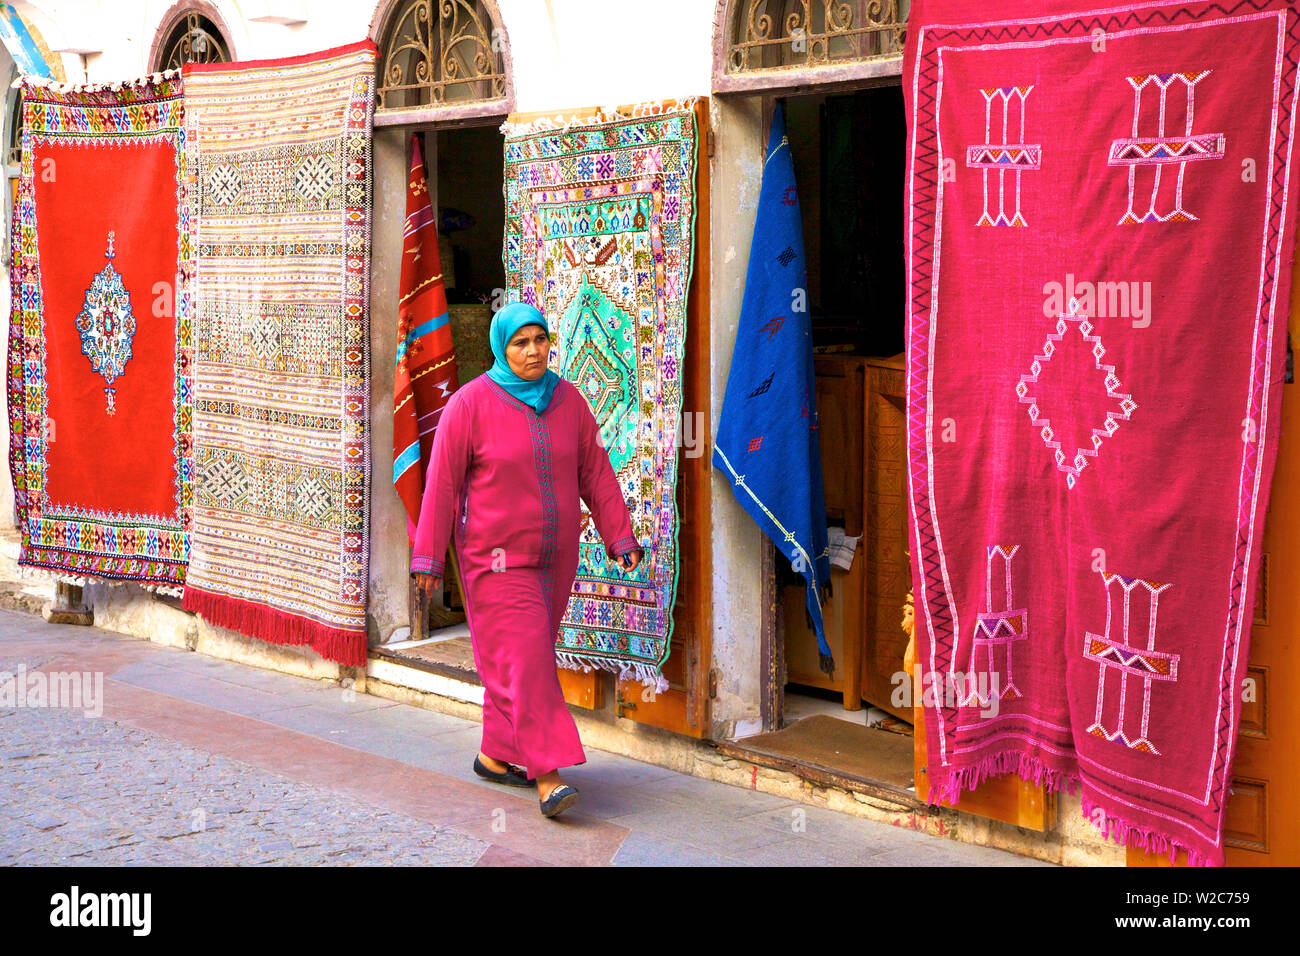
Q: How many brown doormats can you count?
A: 2